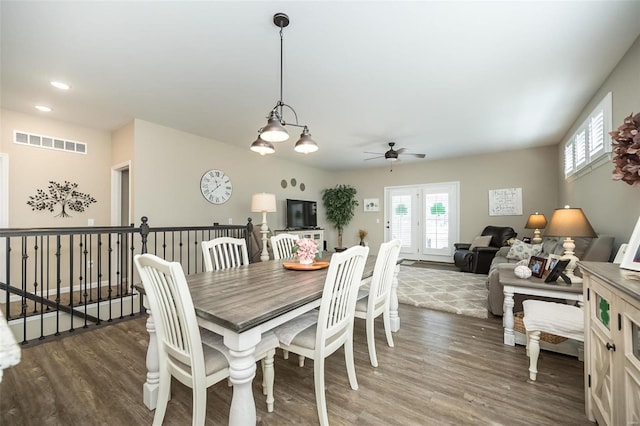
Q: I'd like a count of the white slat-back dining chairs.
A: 5